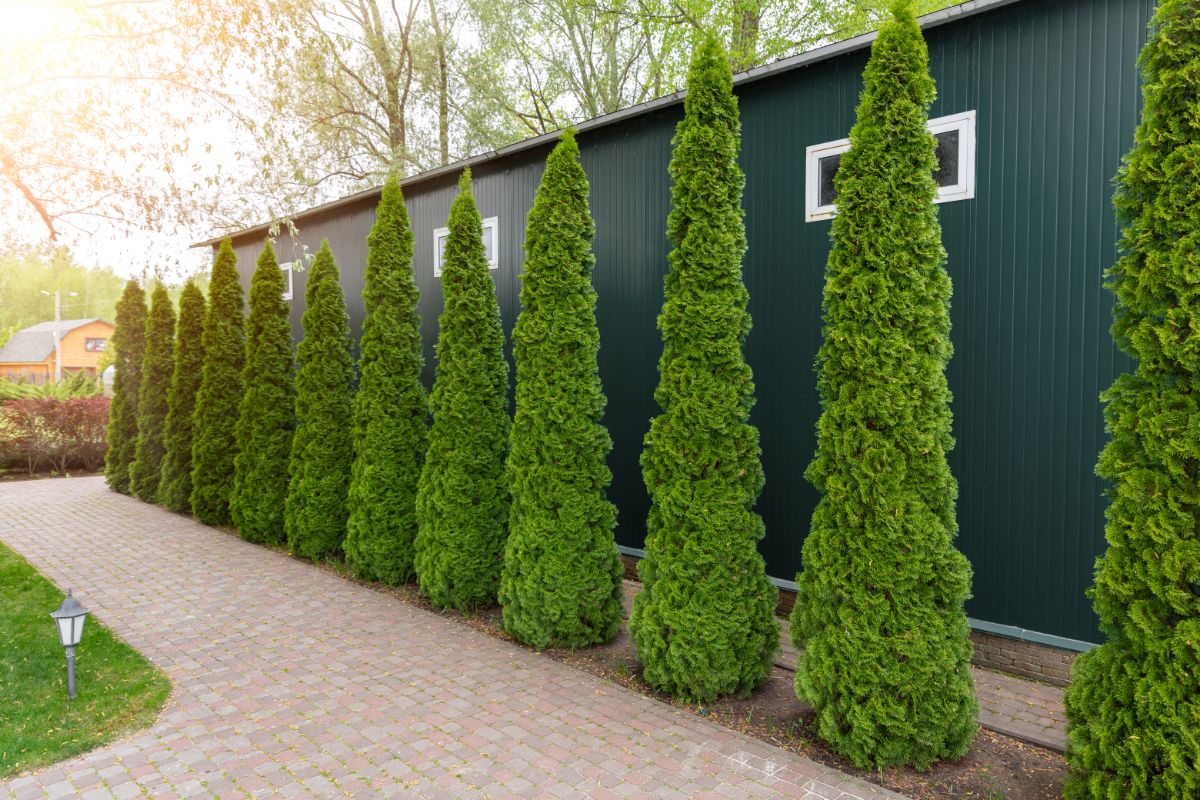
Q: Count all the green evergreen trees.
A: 12